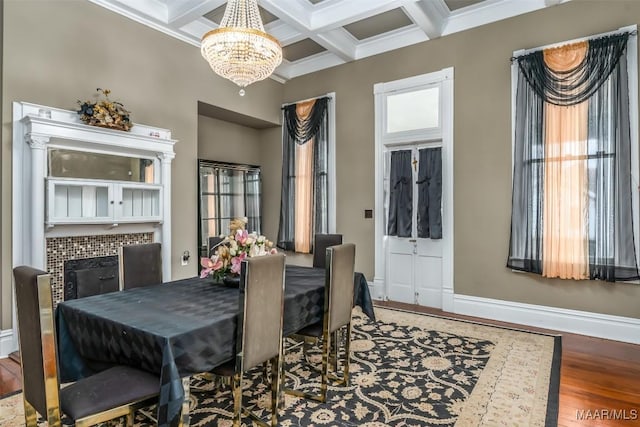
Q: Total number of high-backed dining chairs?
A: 6